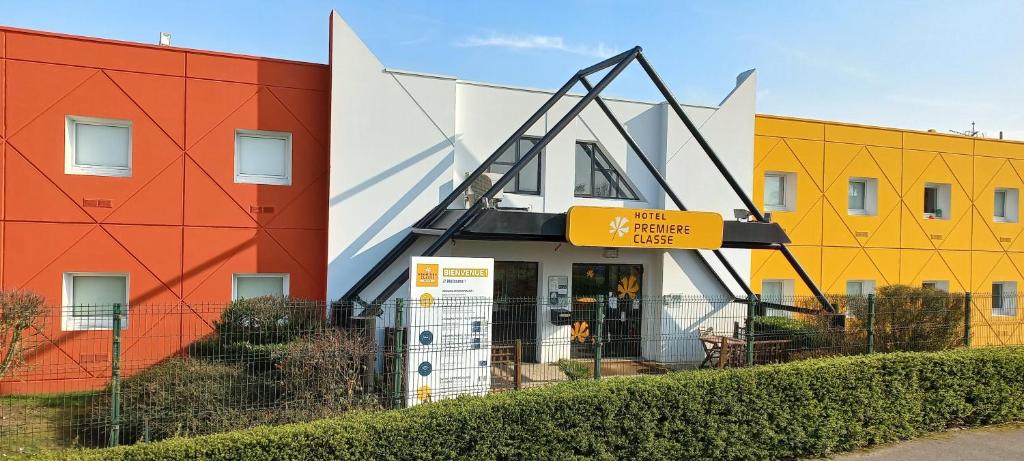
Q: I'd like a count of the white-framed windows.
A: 12